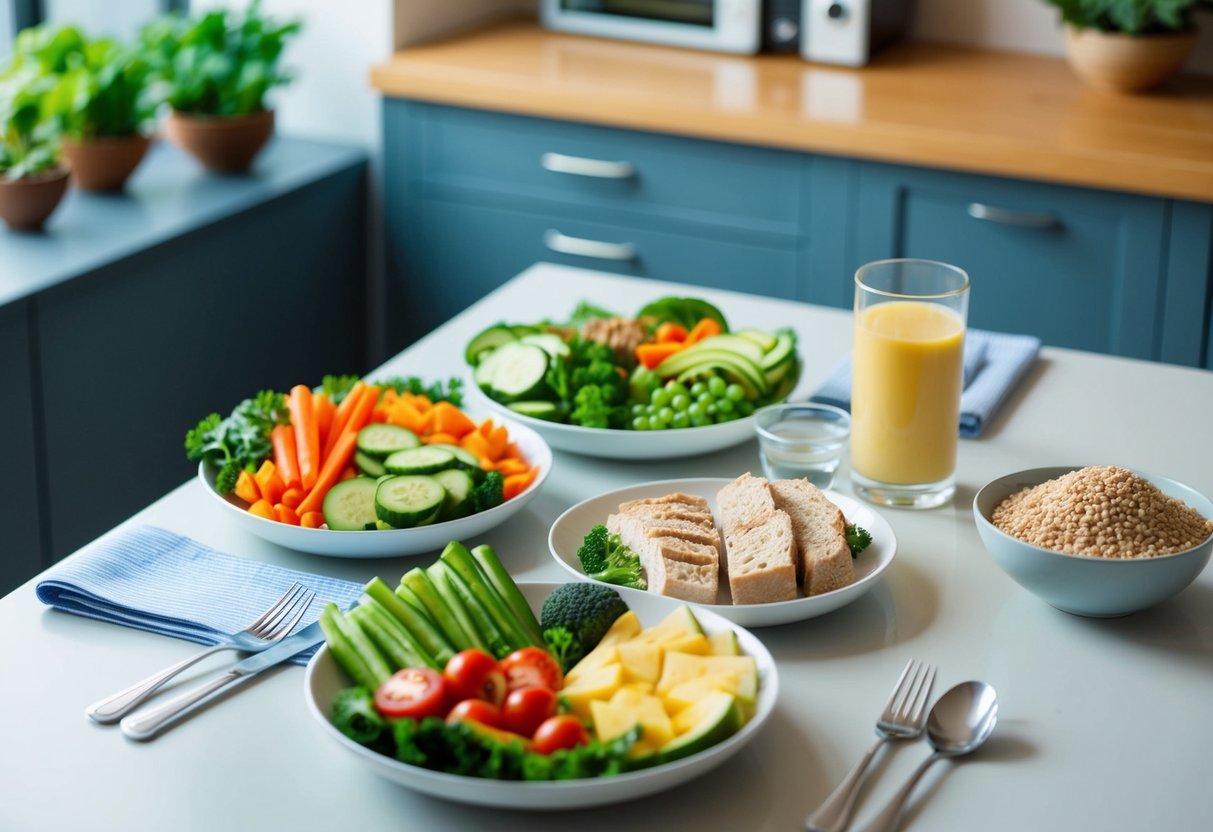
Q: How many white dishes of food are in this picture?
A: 4